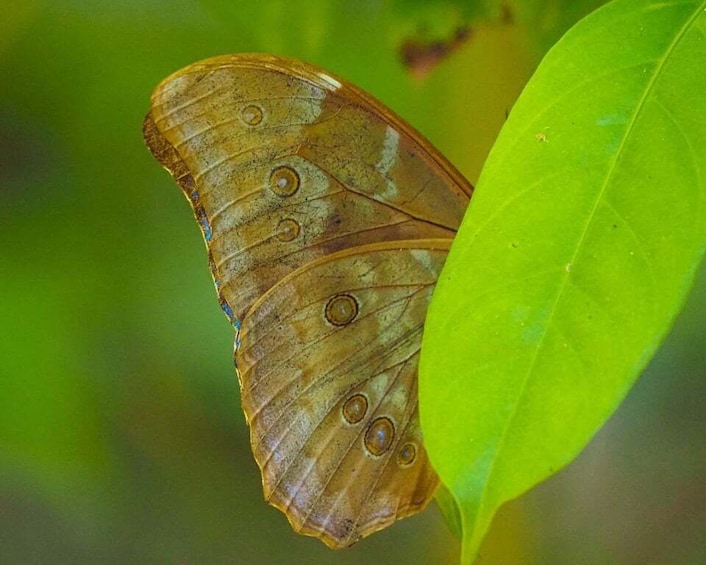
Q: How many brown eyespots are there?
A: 7